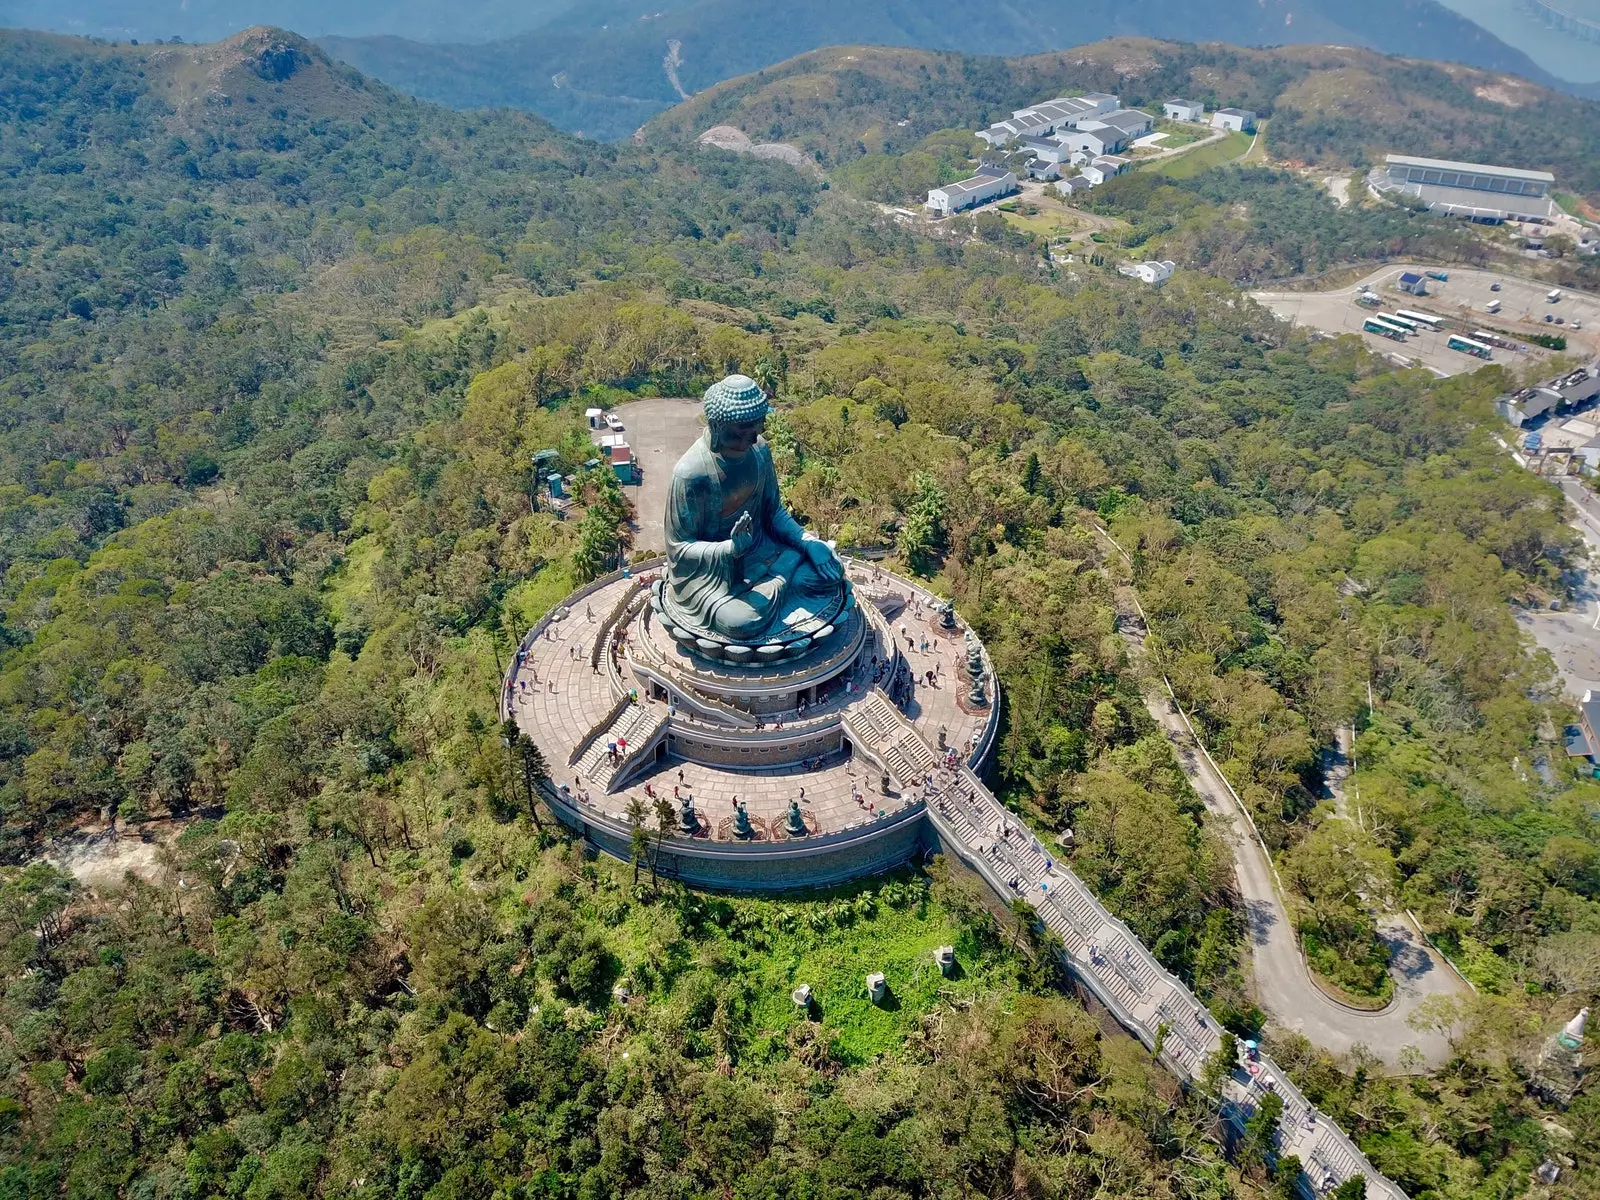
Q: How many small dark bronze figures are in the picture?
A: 6